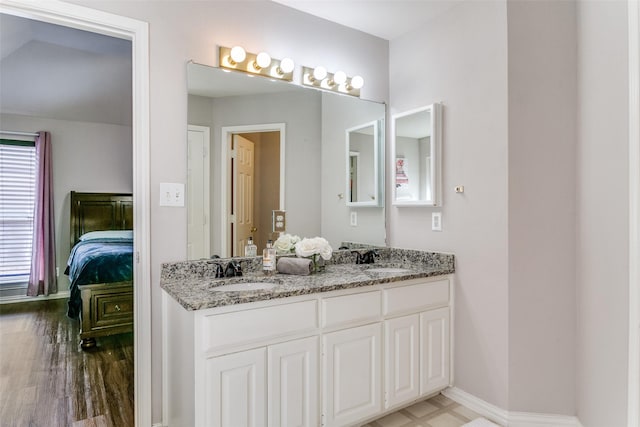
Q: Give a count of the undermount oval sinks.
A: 2